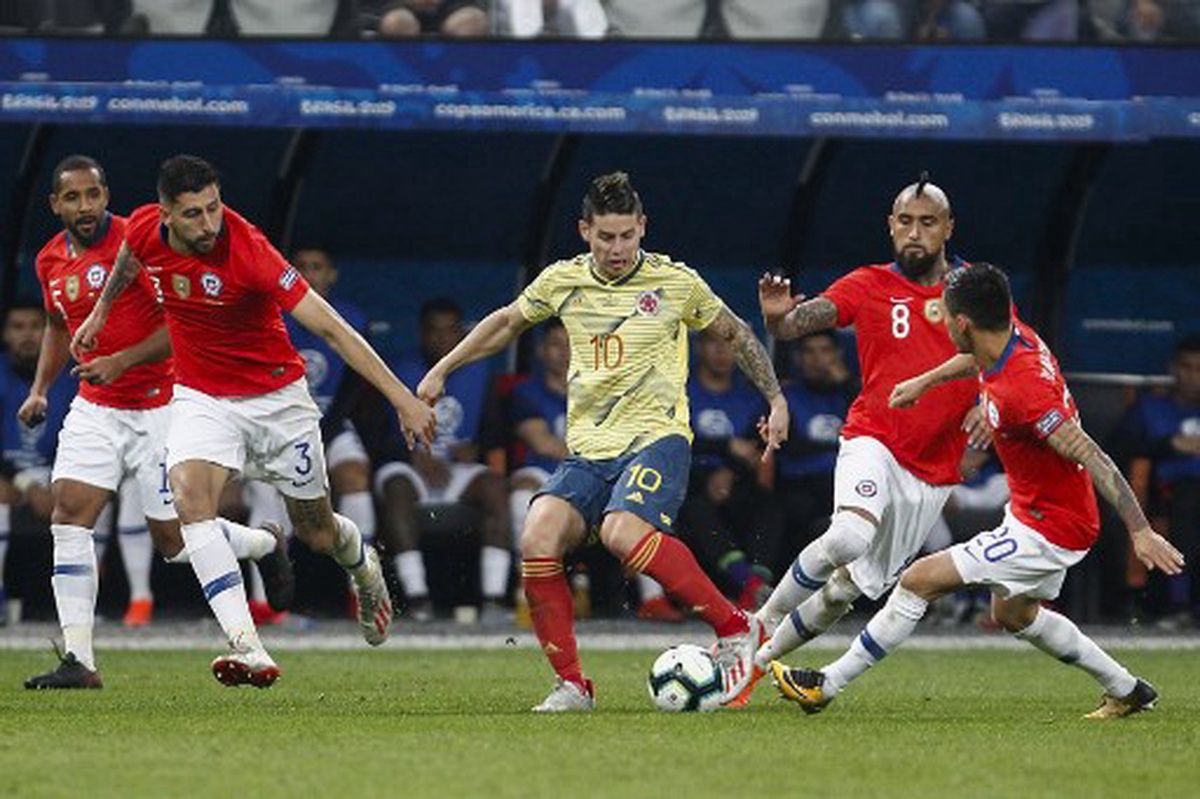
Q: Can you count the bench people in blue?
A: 7